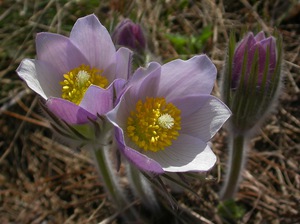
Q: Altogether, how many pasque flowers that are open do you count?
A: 2